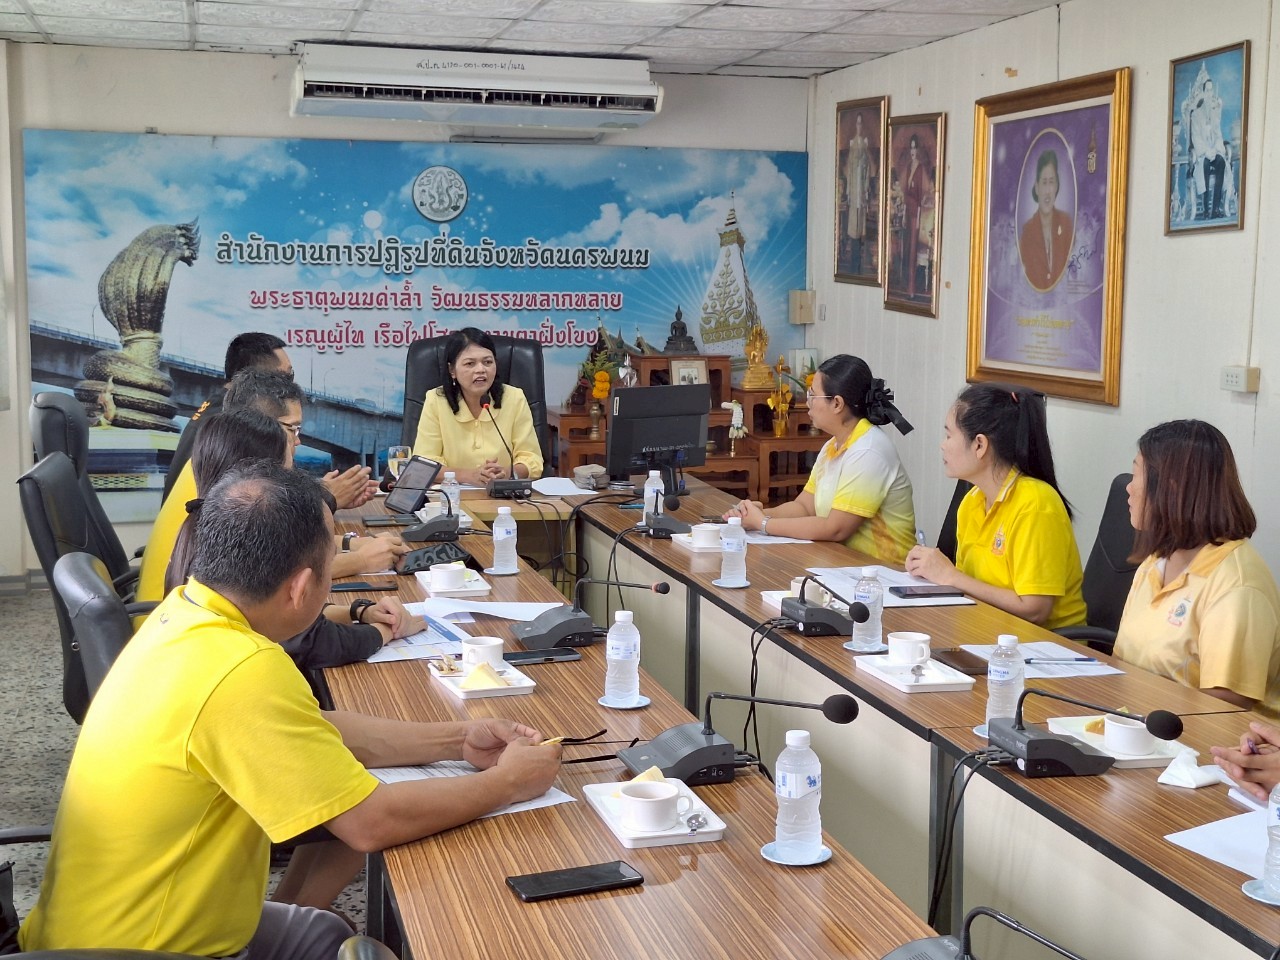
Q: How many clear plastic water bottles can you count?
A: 9